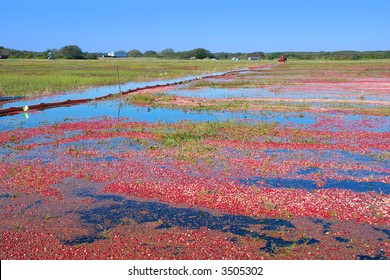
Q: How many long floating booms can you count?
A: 1